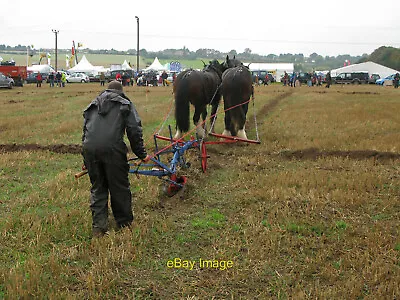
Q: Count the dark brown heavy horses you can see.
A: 2